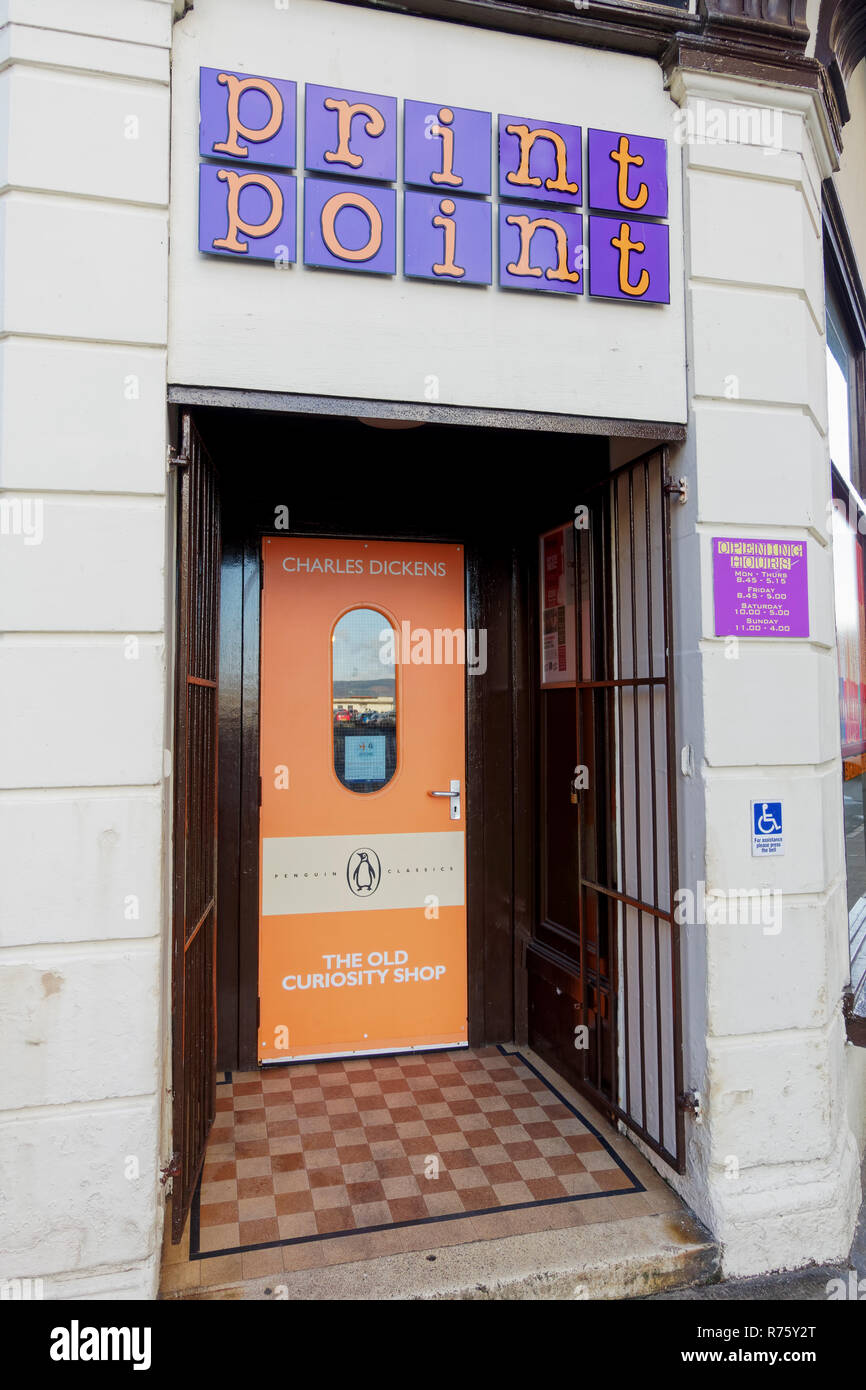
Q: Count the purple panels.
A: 11